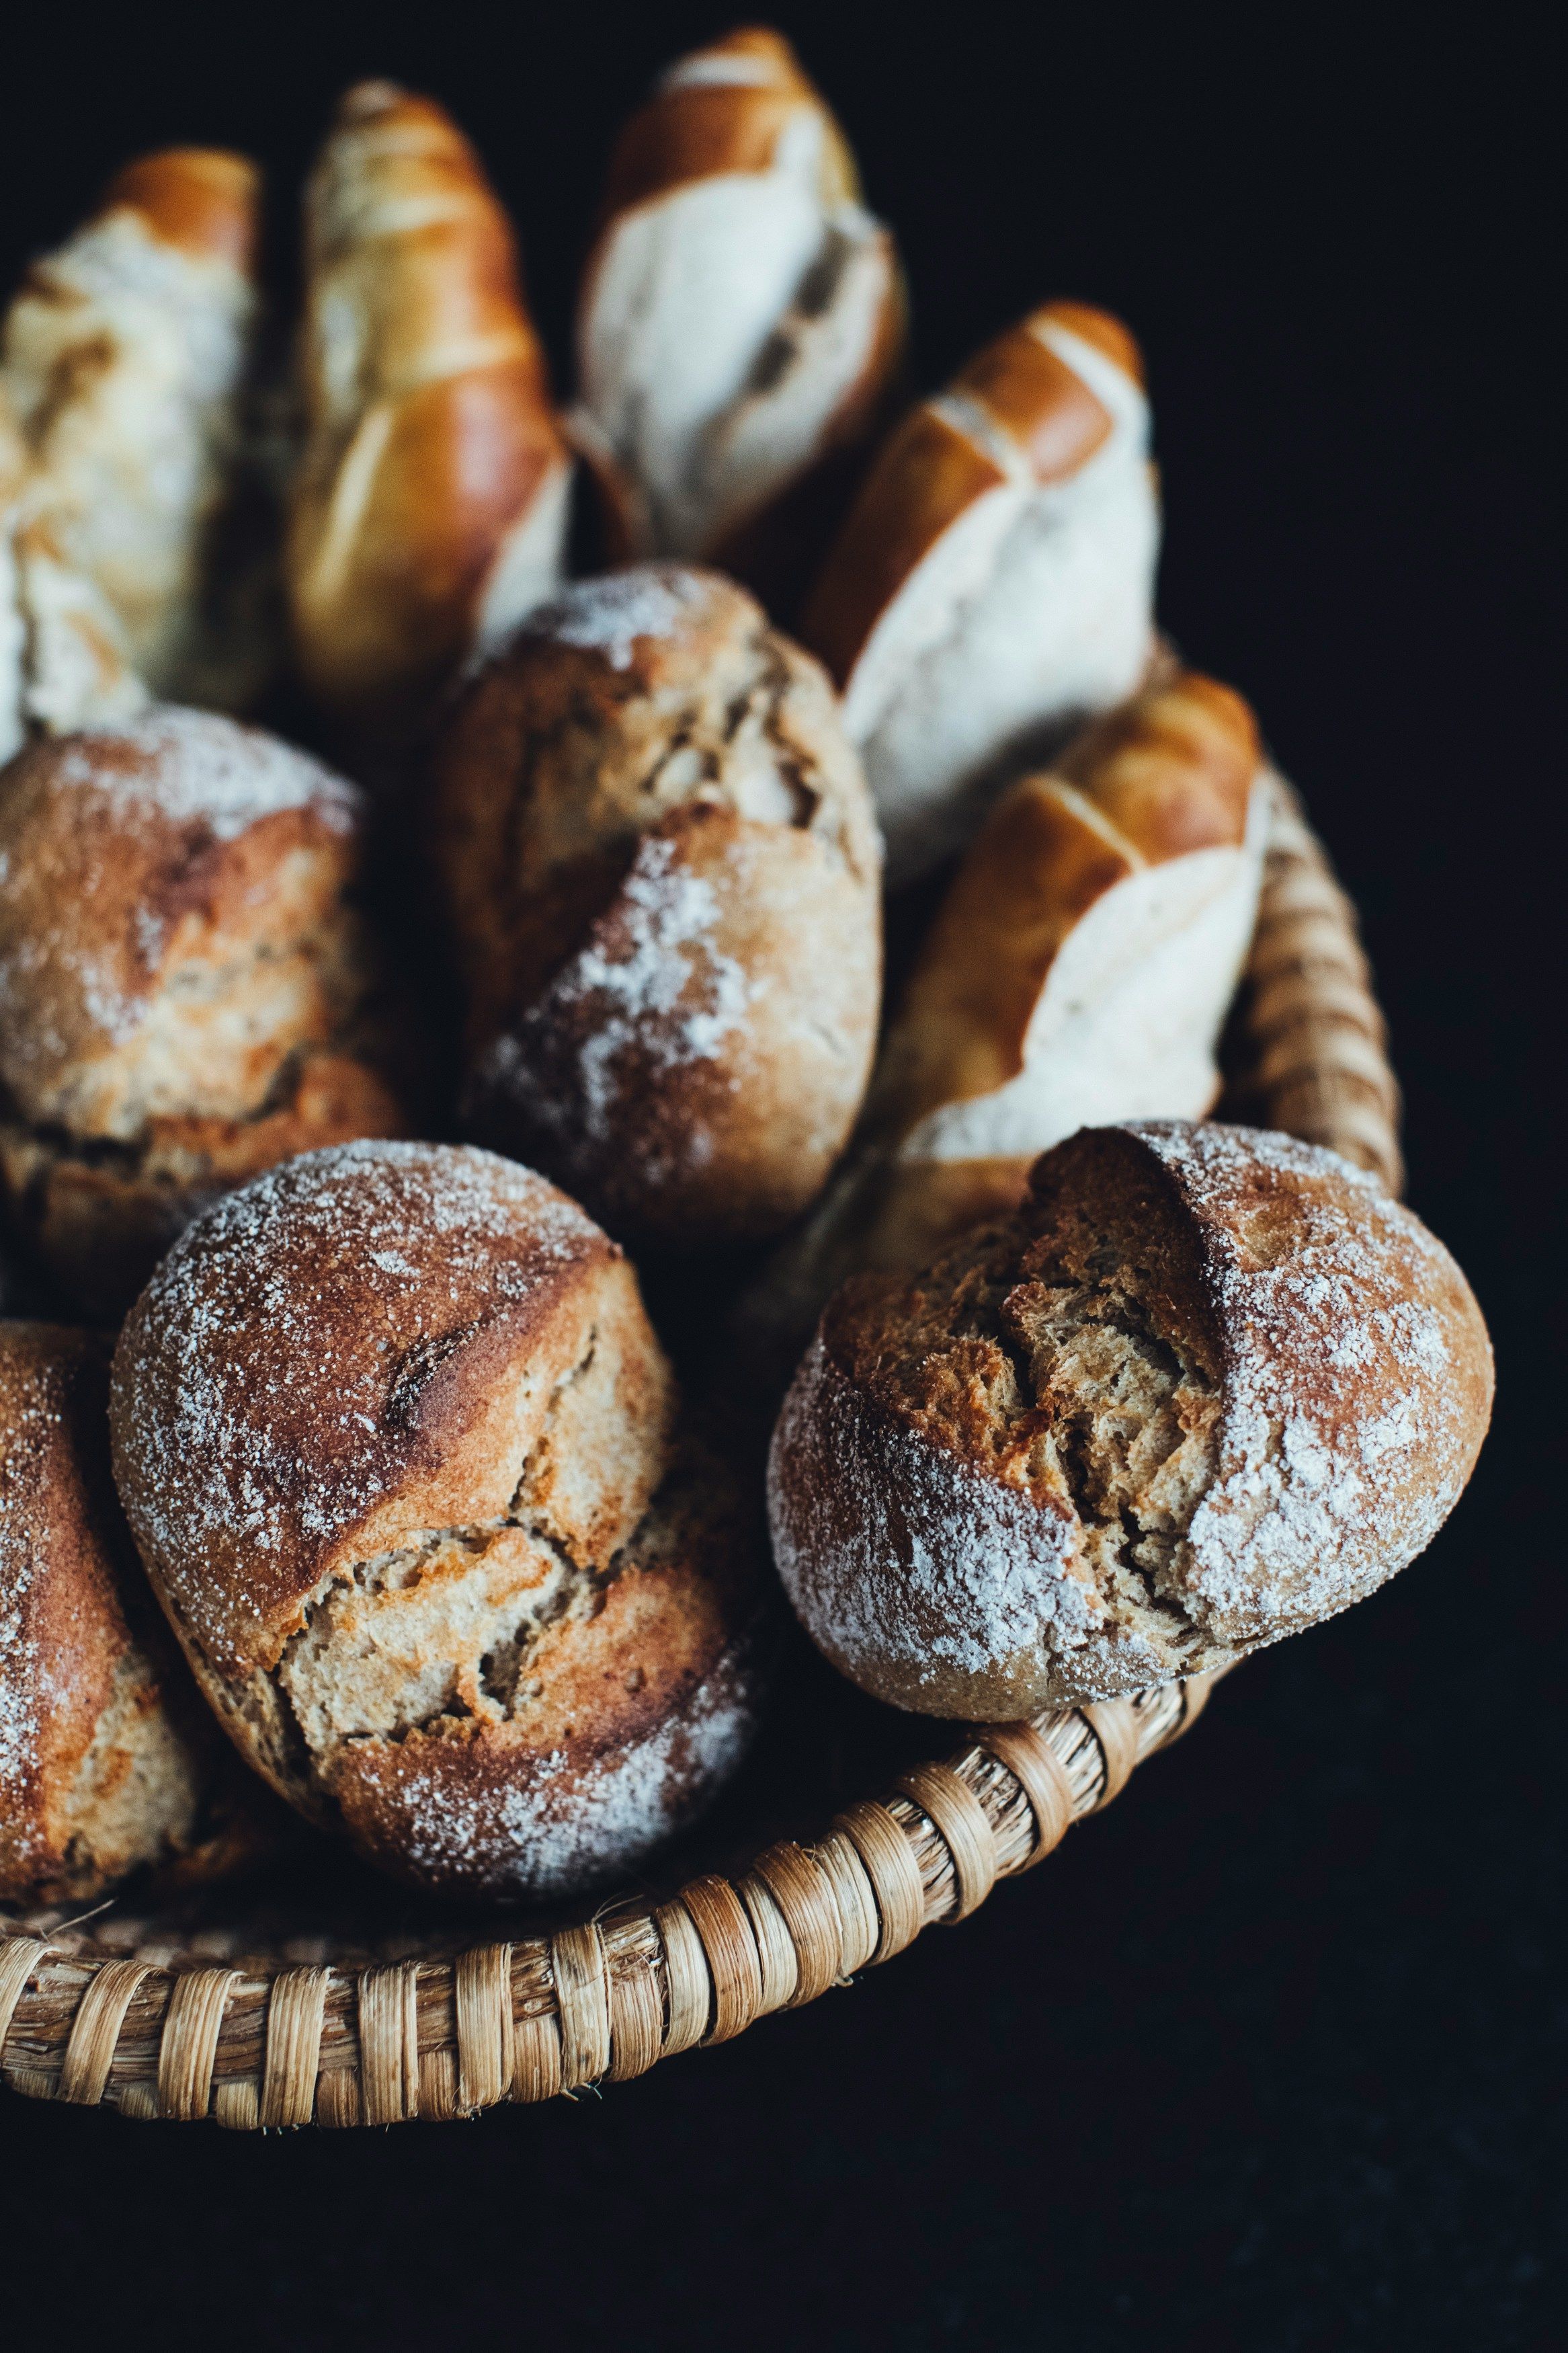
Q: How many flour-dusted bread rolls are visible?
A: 5